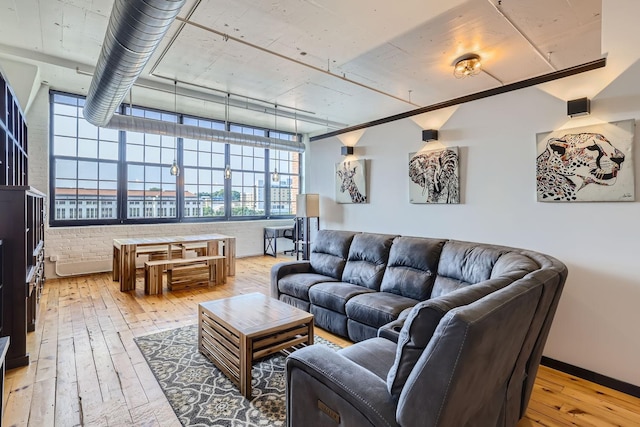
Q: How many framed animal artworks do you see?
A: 3